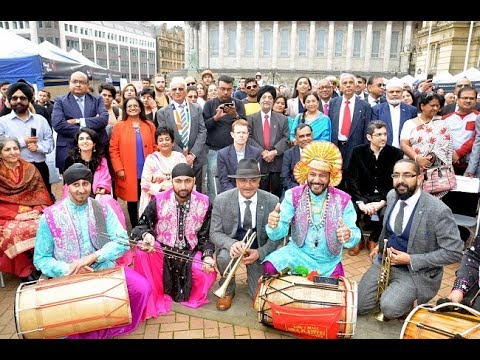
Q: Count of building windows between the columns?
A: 11